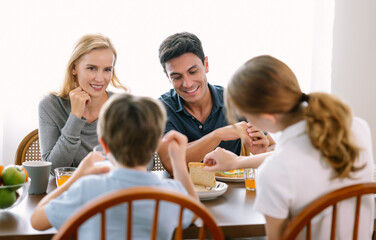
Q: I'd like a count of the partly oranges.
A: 2